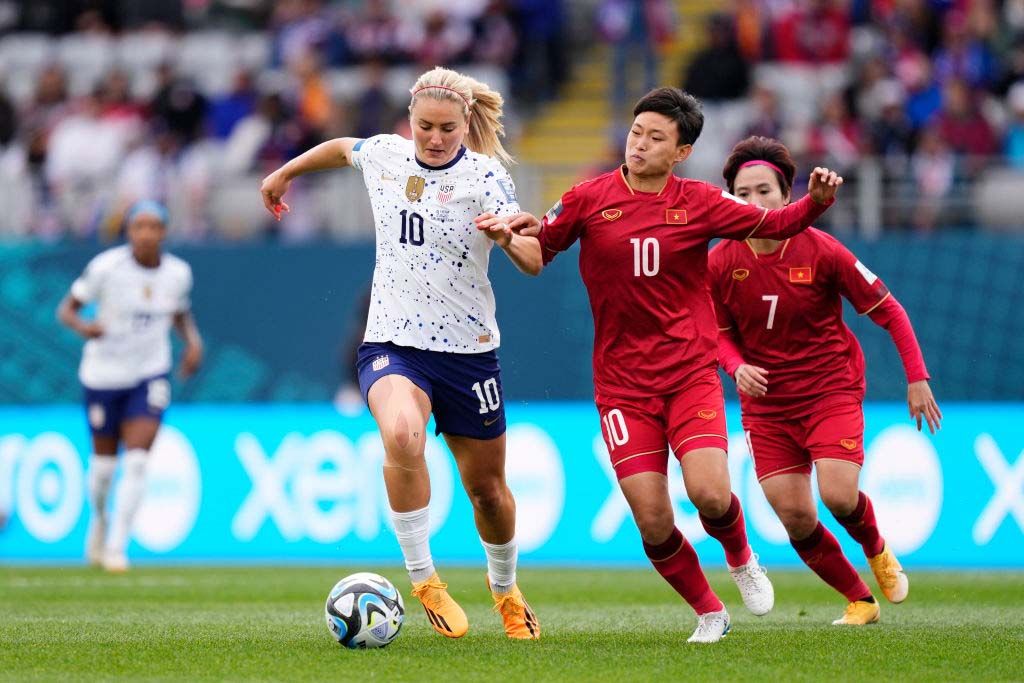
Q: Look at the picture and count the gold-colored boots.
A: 4